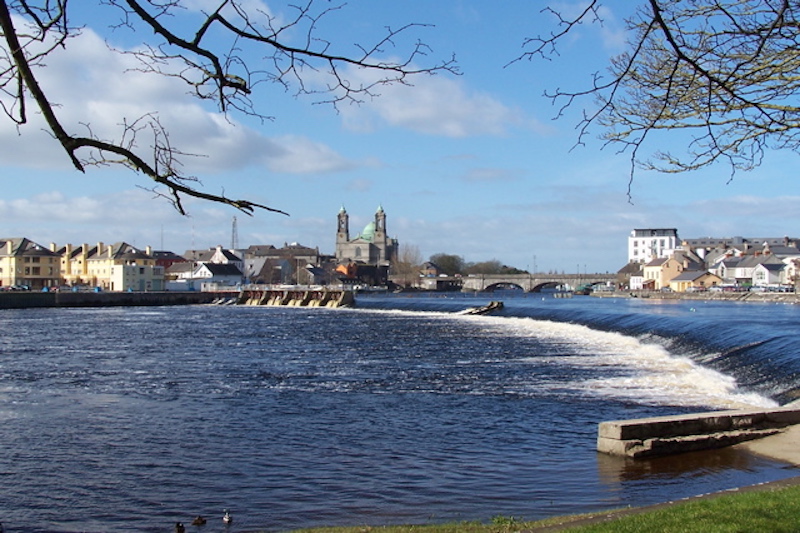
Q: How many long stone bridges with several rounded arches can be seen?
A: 1